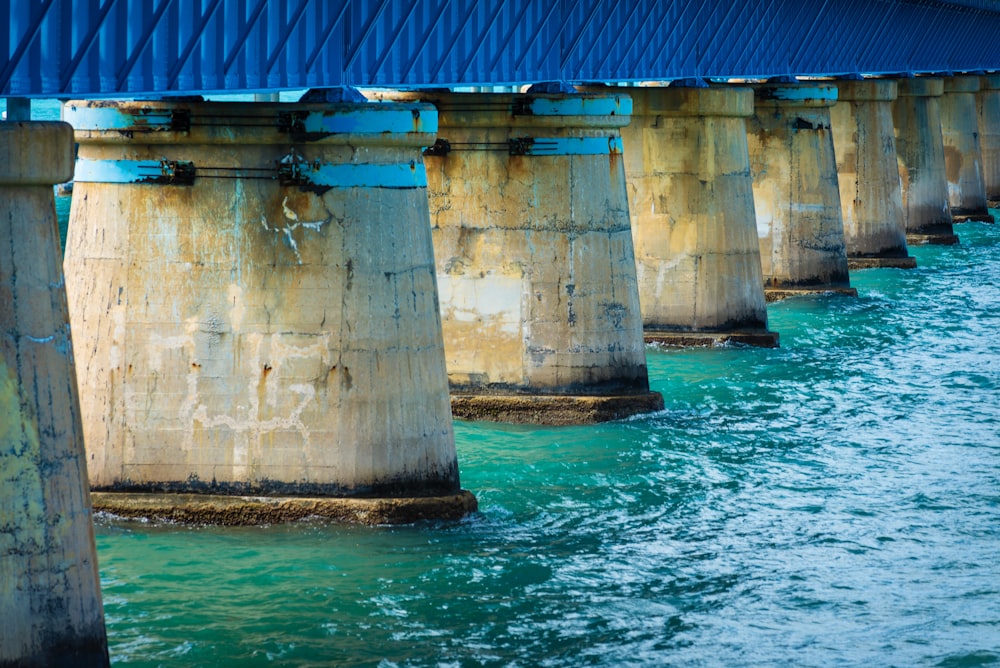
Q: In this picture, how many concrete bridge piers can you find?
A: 9